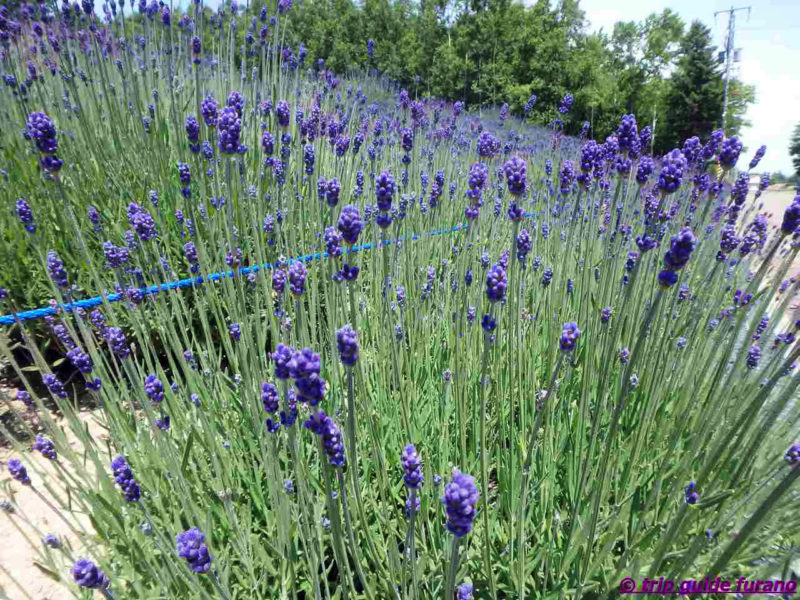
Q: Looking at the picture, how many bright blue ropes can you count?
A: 1